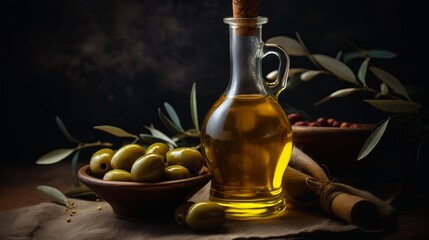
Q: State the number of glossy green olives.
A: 9